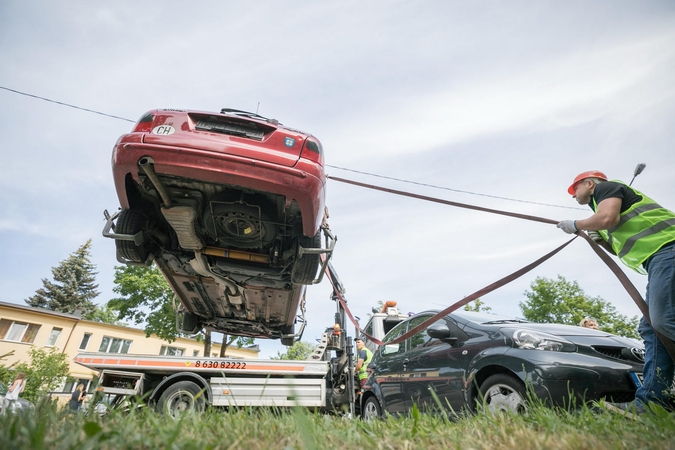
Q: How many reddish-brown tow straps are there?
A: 2